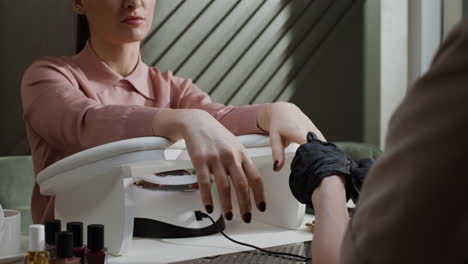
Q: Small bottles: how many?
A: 5